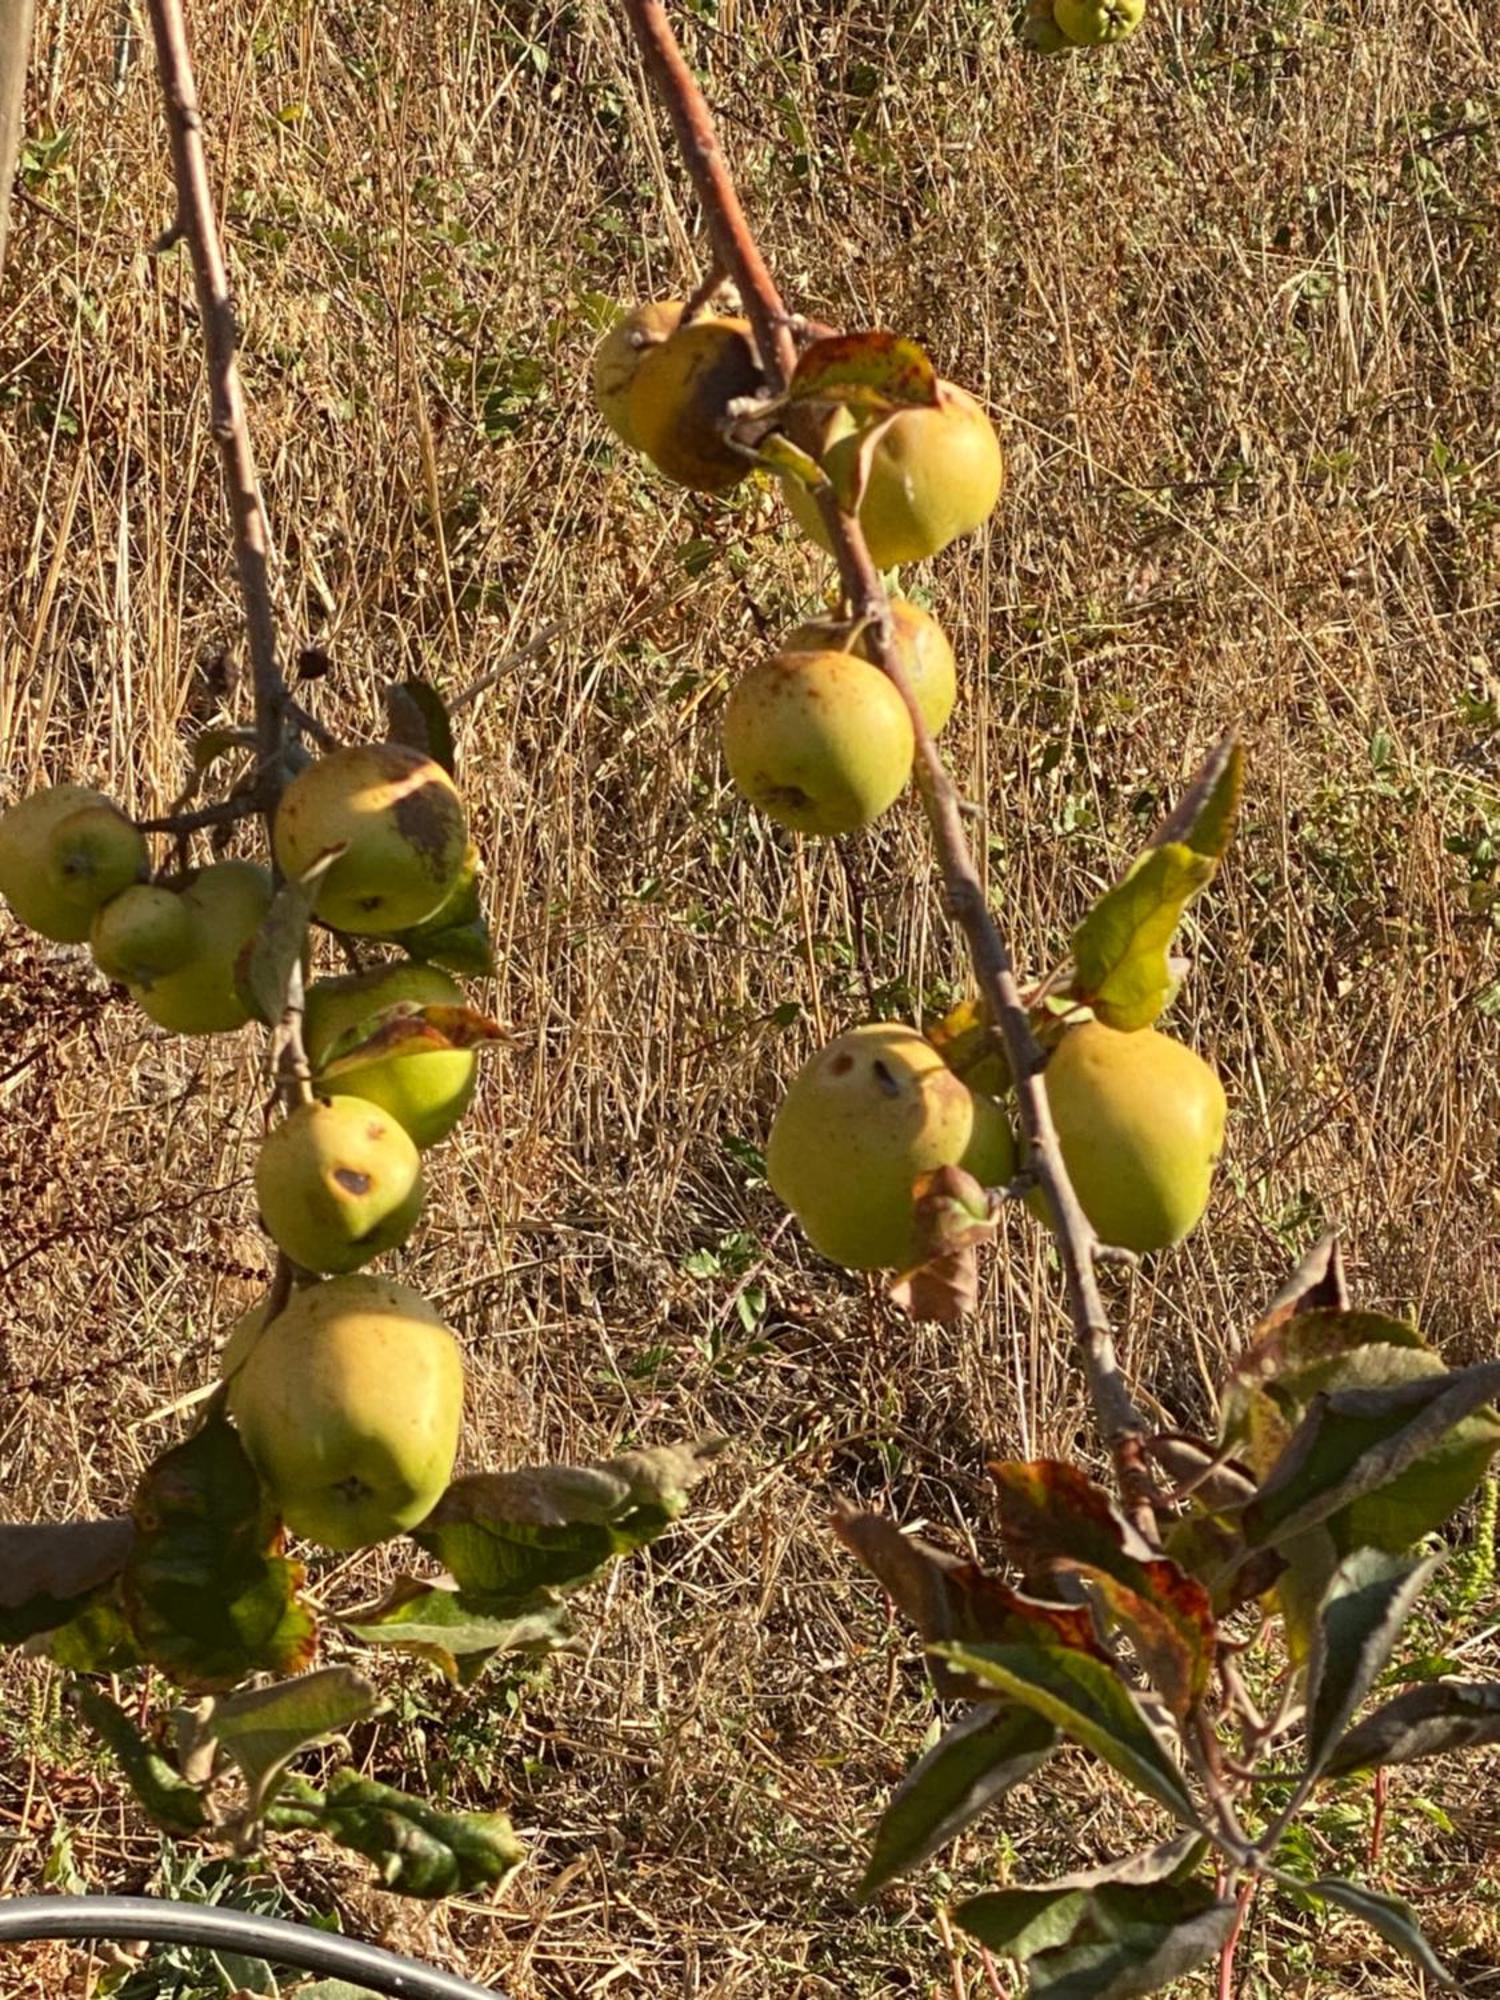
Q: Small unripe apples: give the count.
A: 2